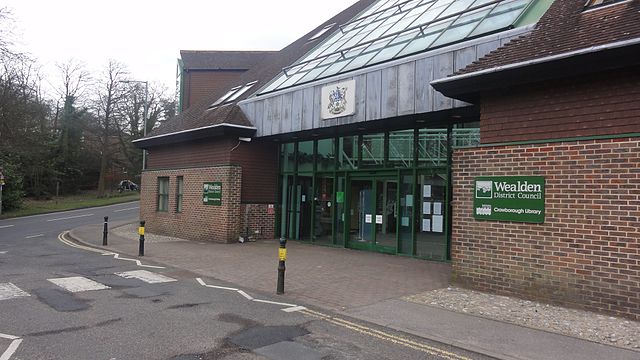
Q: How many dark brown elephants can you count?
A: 0